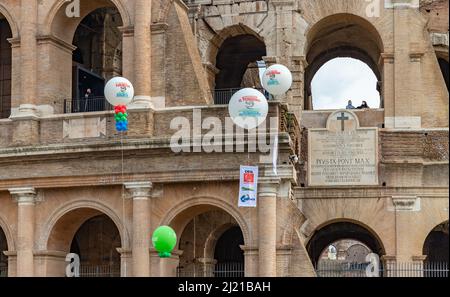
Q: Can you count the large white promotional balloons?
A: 3